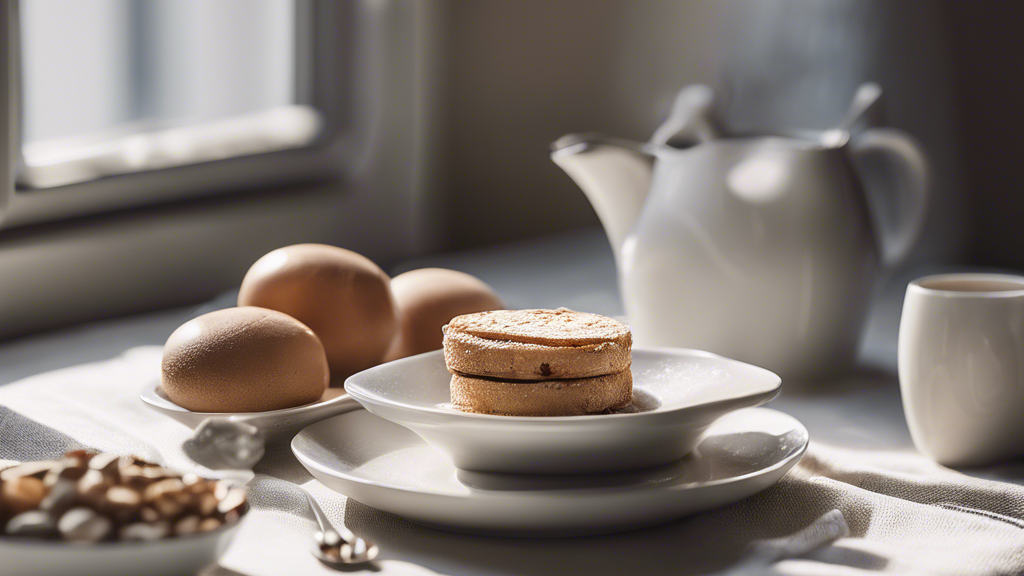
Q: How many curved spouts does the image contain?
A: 1